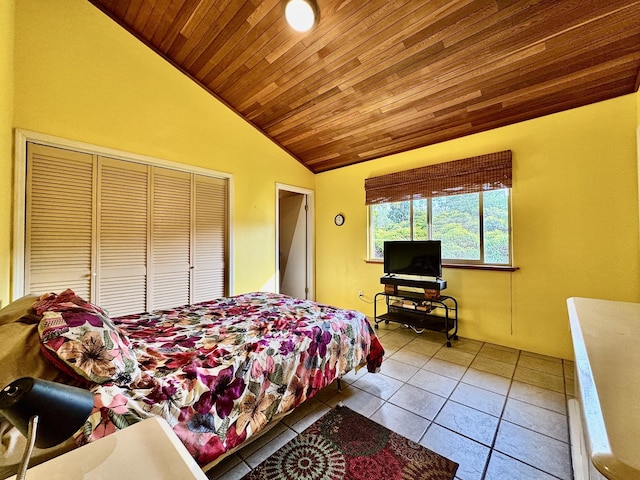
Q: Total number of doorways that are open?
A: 1